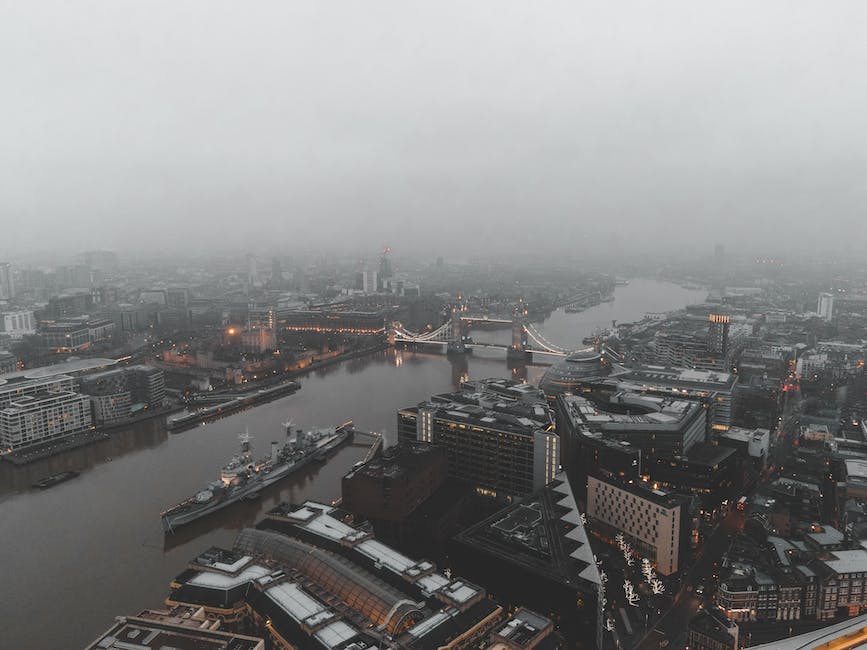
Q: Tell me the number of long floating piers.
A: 1